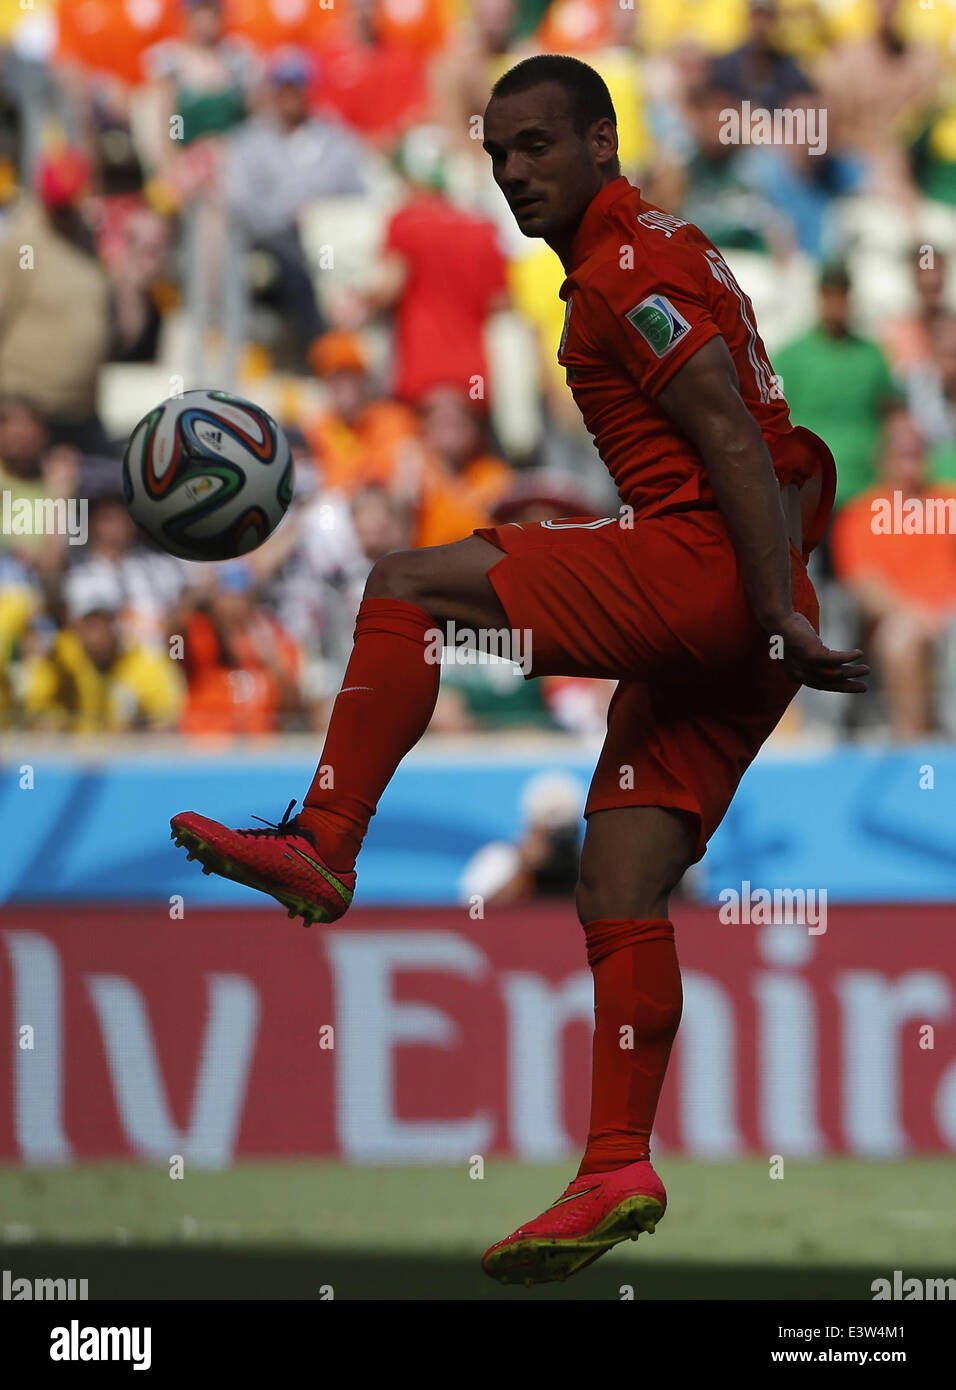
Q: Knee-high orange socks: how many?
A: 2